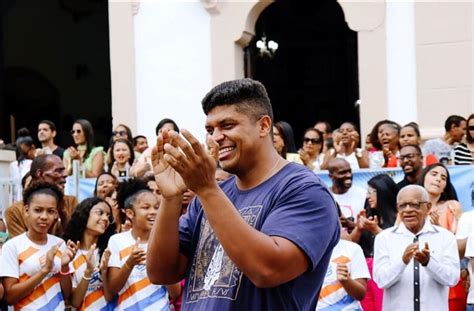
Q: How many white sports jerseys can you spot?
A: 4